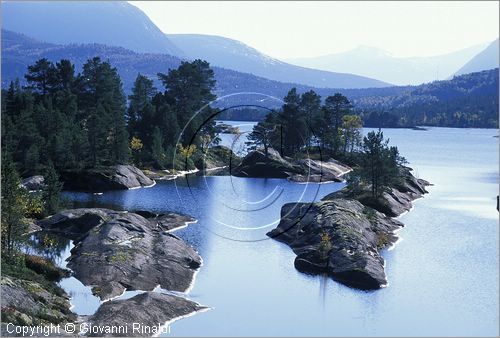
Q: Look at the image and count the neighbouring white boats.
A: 0